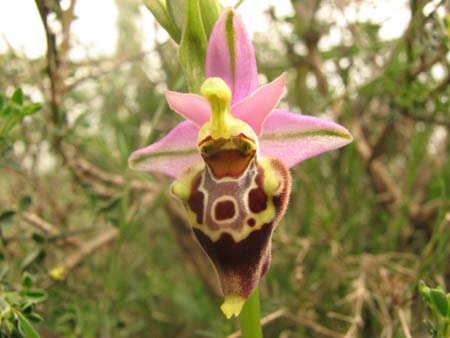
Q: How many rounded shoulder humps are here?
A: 2